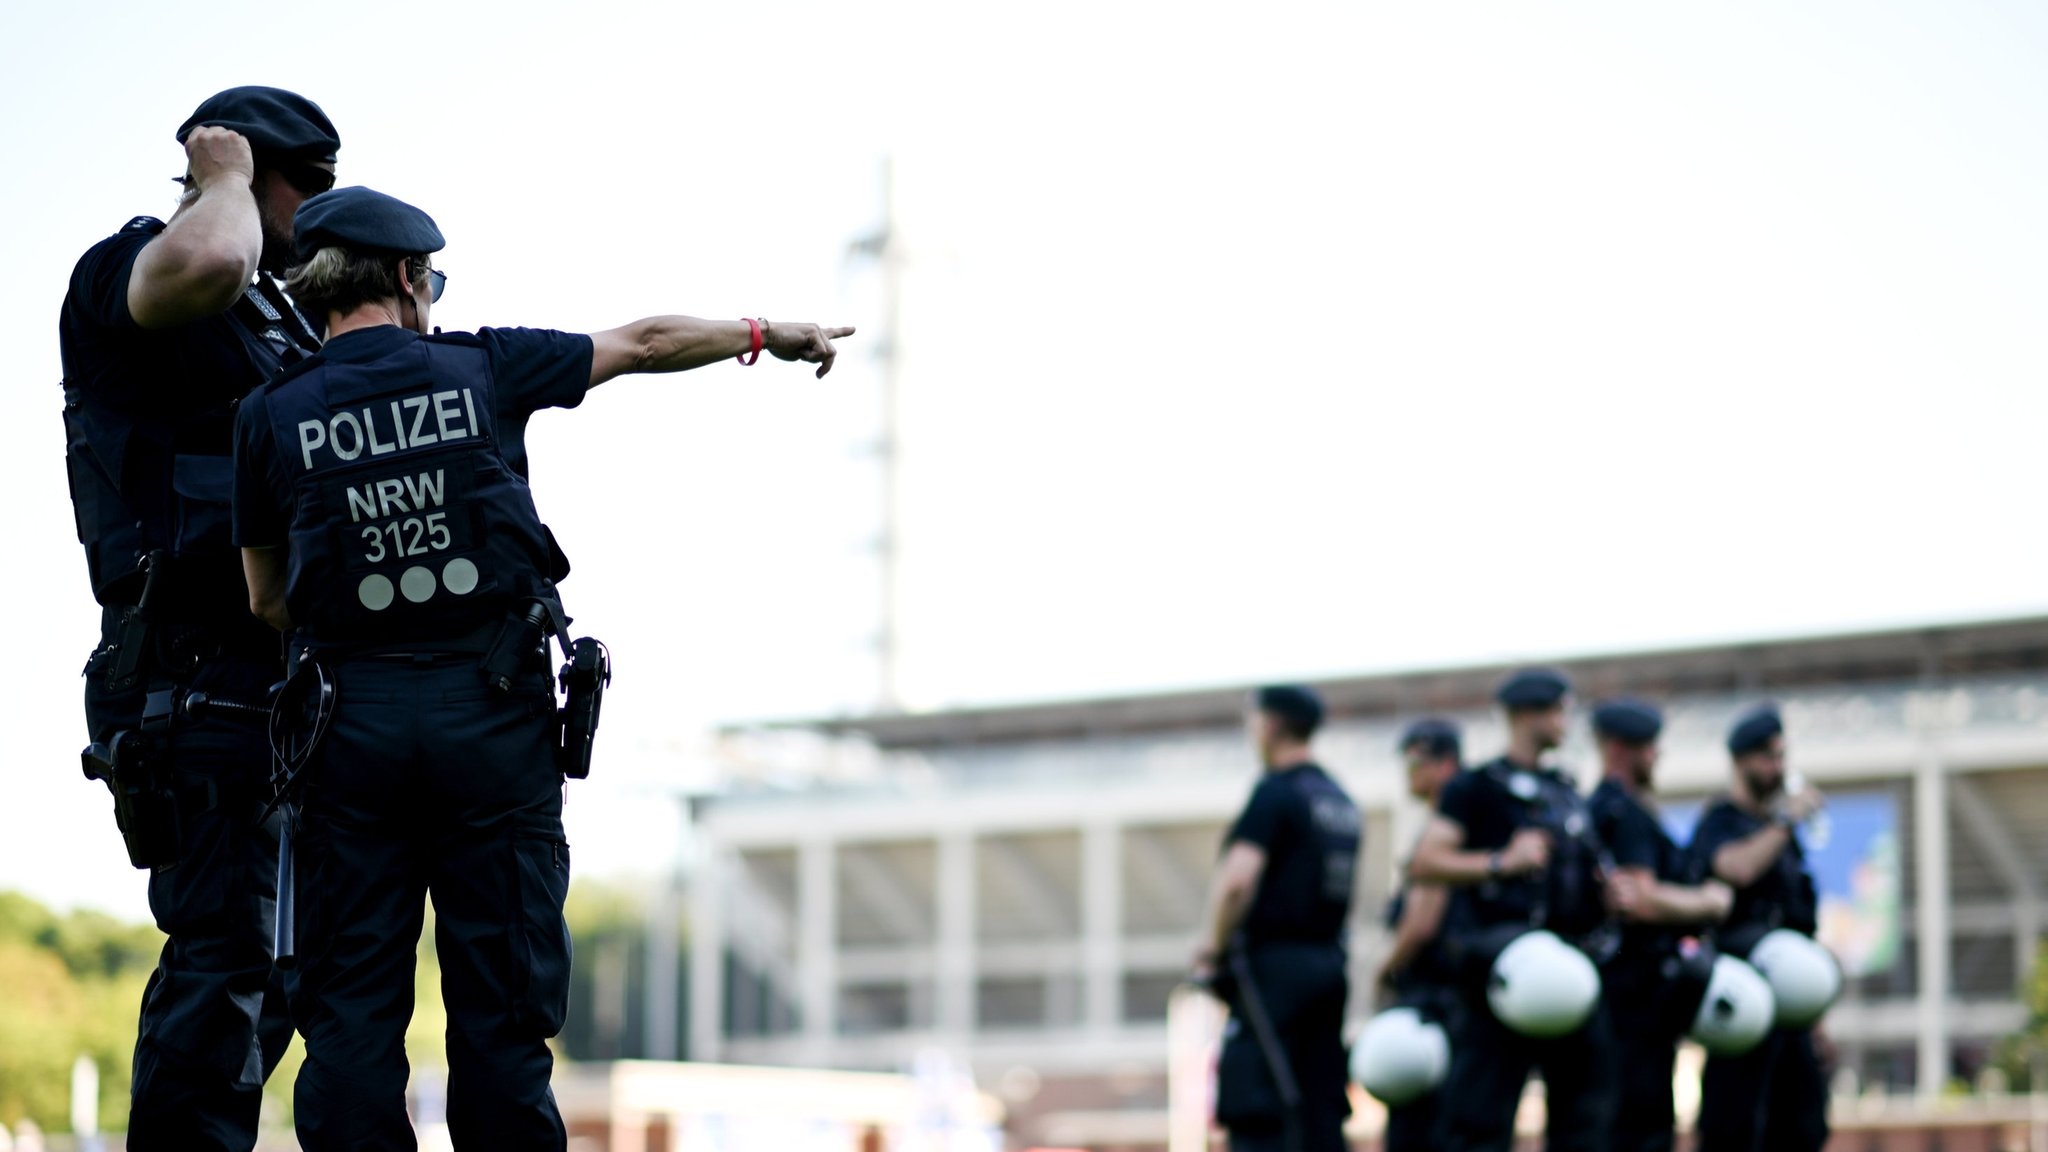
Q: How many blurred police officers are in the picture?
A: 5